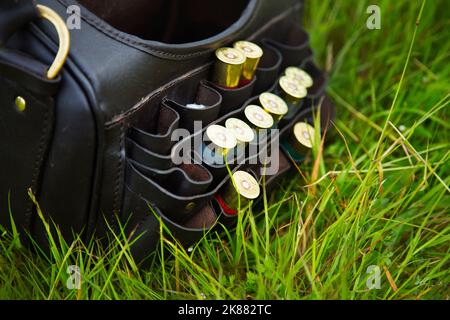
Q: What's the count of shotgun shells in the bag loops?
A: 10